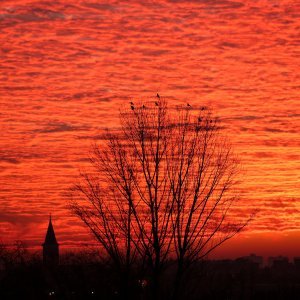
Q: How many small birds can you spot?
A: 9